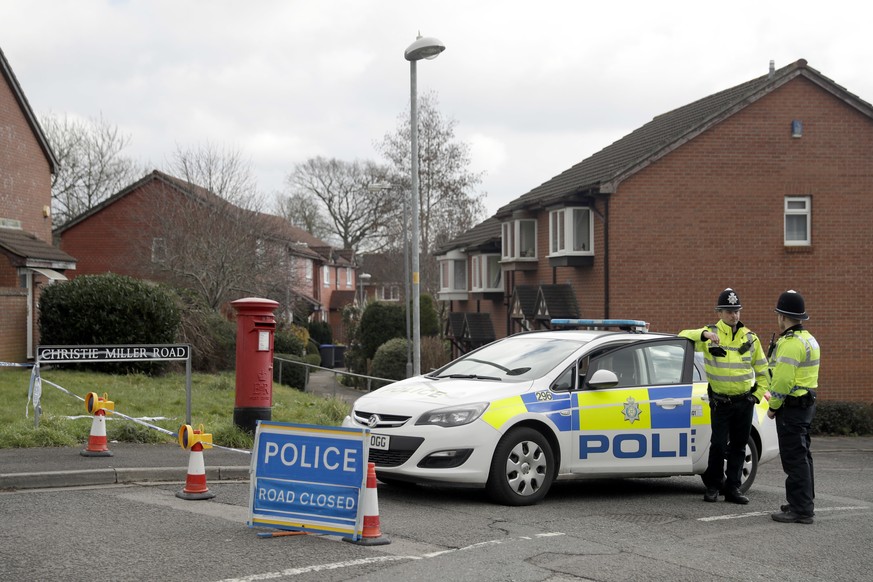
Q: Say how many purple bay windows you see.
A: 0